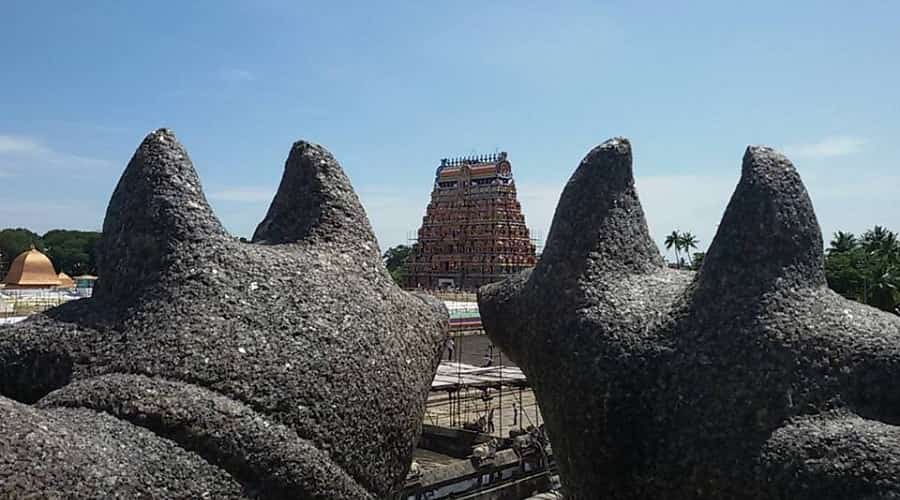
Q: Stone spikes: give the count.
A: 4